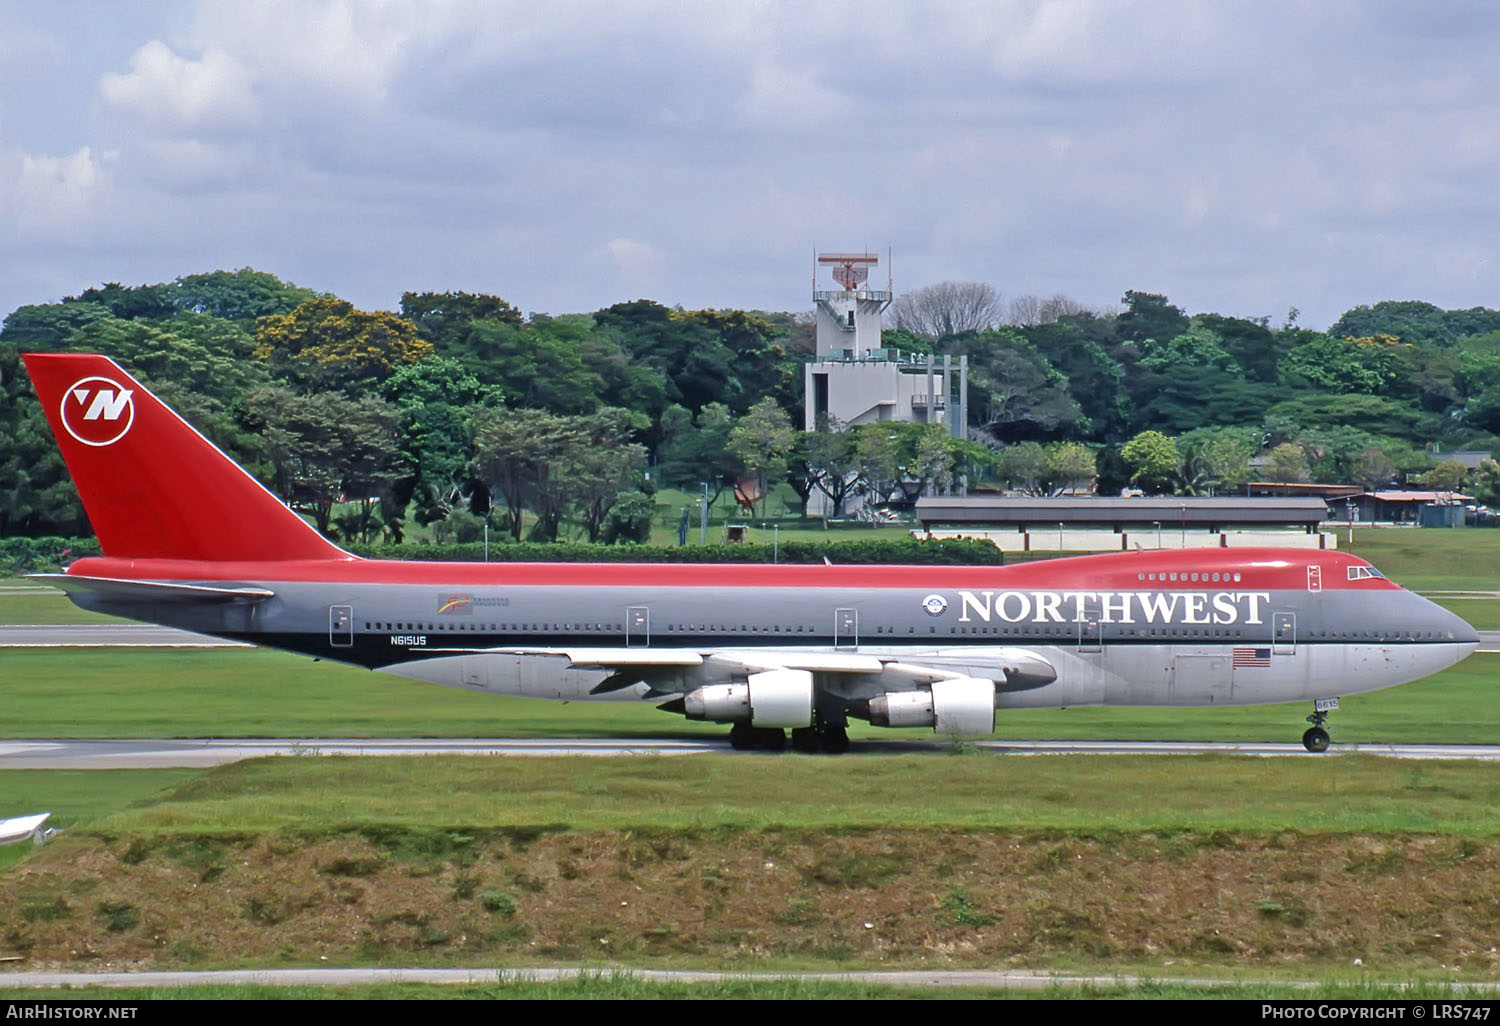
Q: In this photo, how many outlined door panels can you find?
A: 6